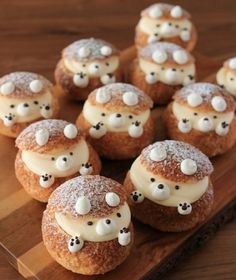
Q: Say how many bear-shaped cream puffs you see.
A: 10